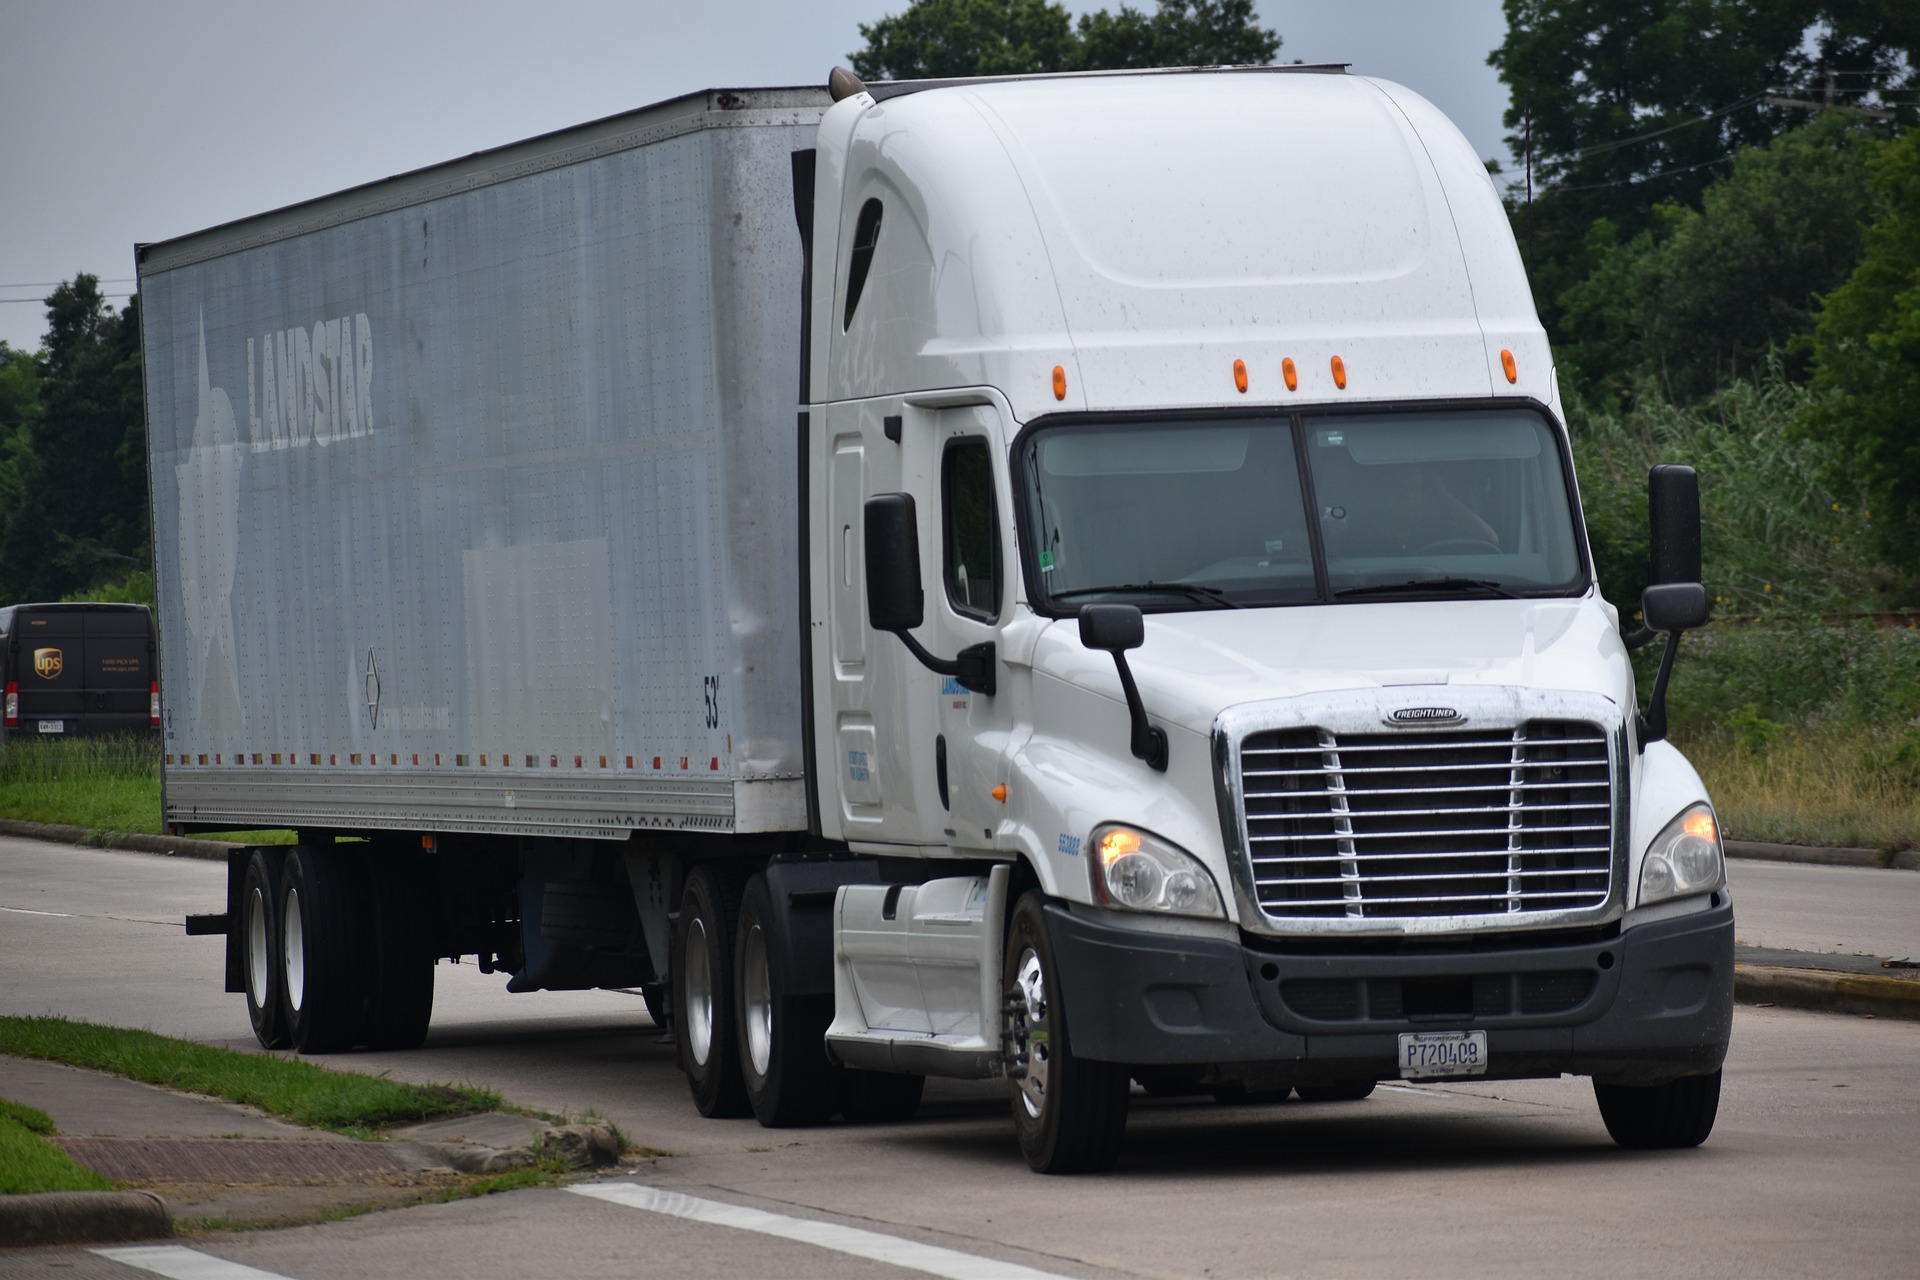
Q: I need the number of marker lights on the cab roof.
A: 5